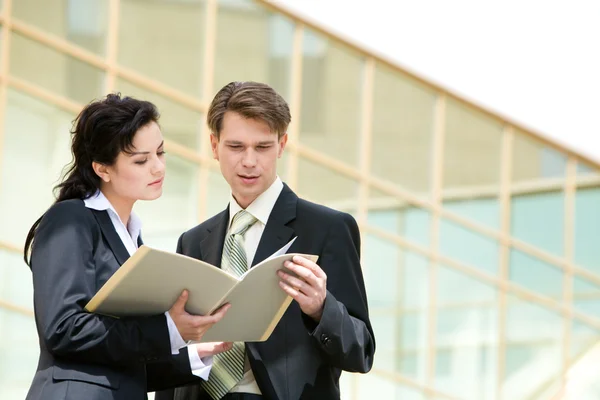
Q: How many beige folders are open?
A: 1